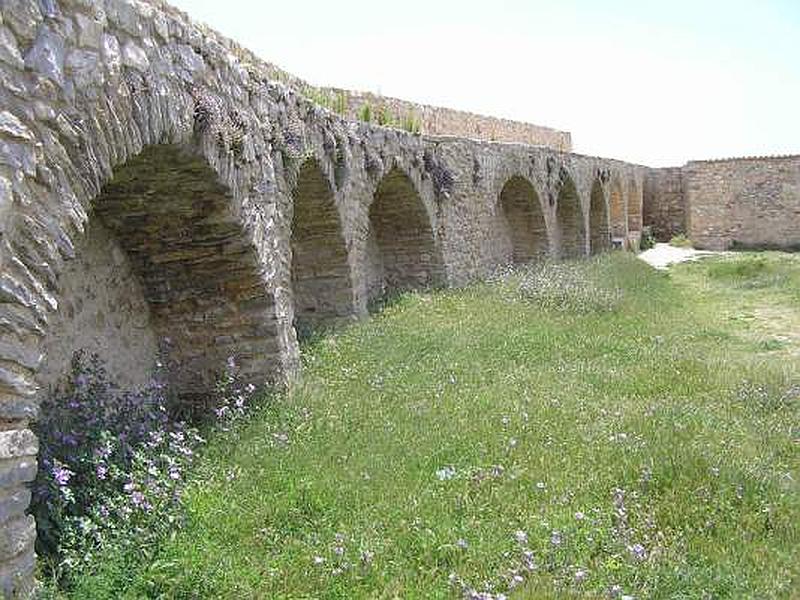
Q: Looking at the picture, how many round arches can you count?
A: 8